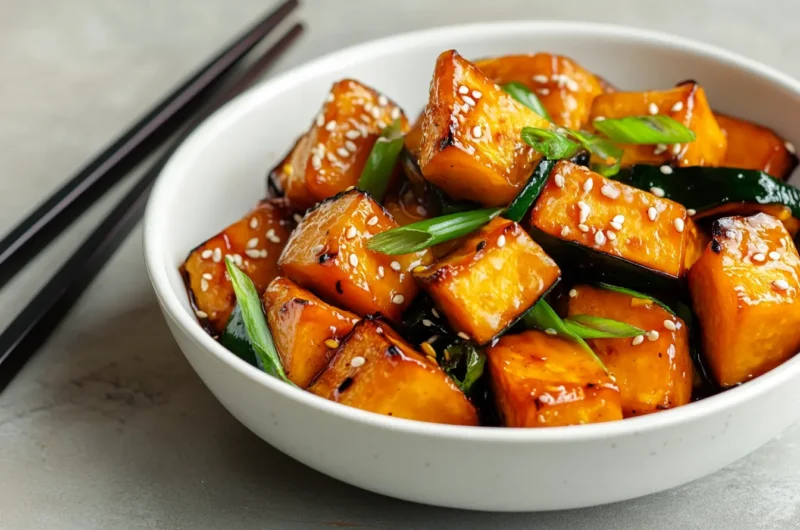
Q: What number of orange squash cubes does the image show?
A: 14